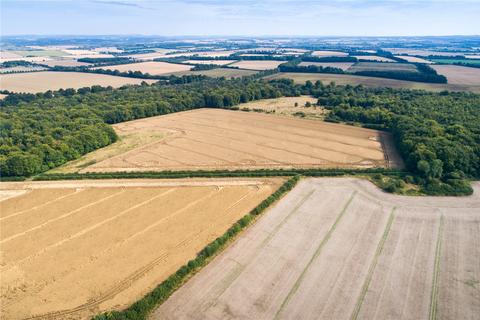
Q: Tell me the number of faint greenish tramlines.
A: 4